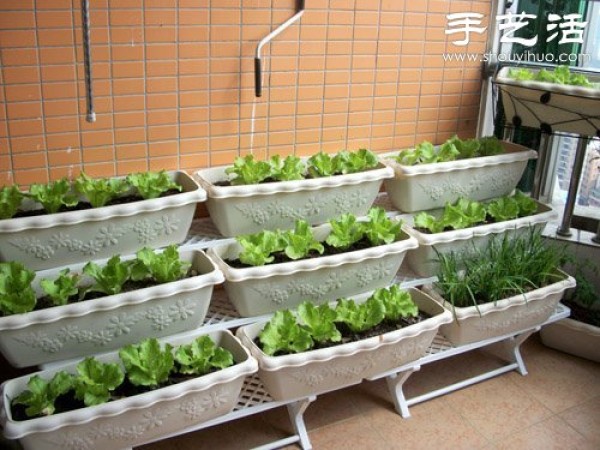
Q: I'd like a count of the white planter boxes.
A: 11